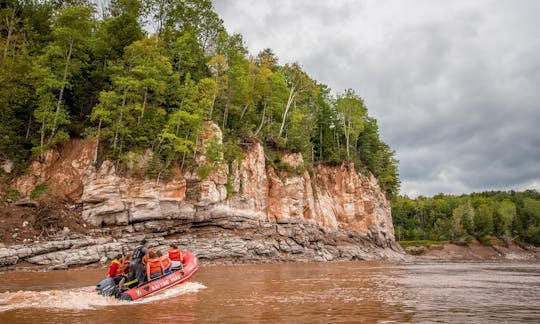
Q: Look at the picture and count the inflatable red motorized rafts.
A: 1